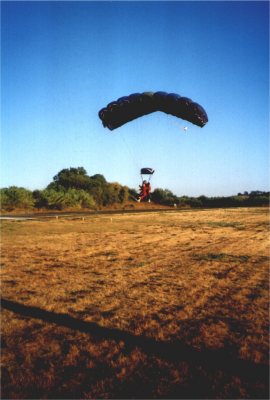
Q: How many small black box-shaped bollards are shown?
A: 0